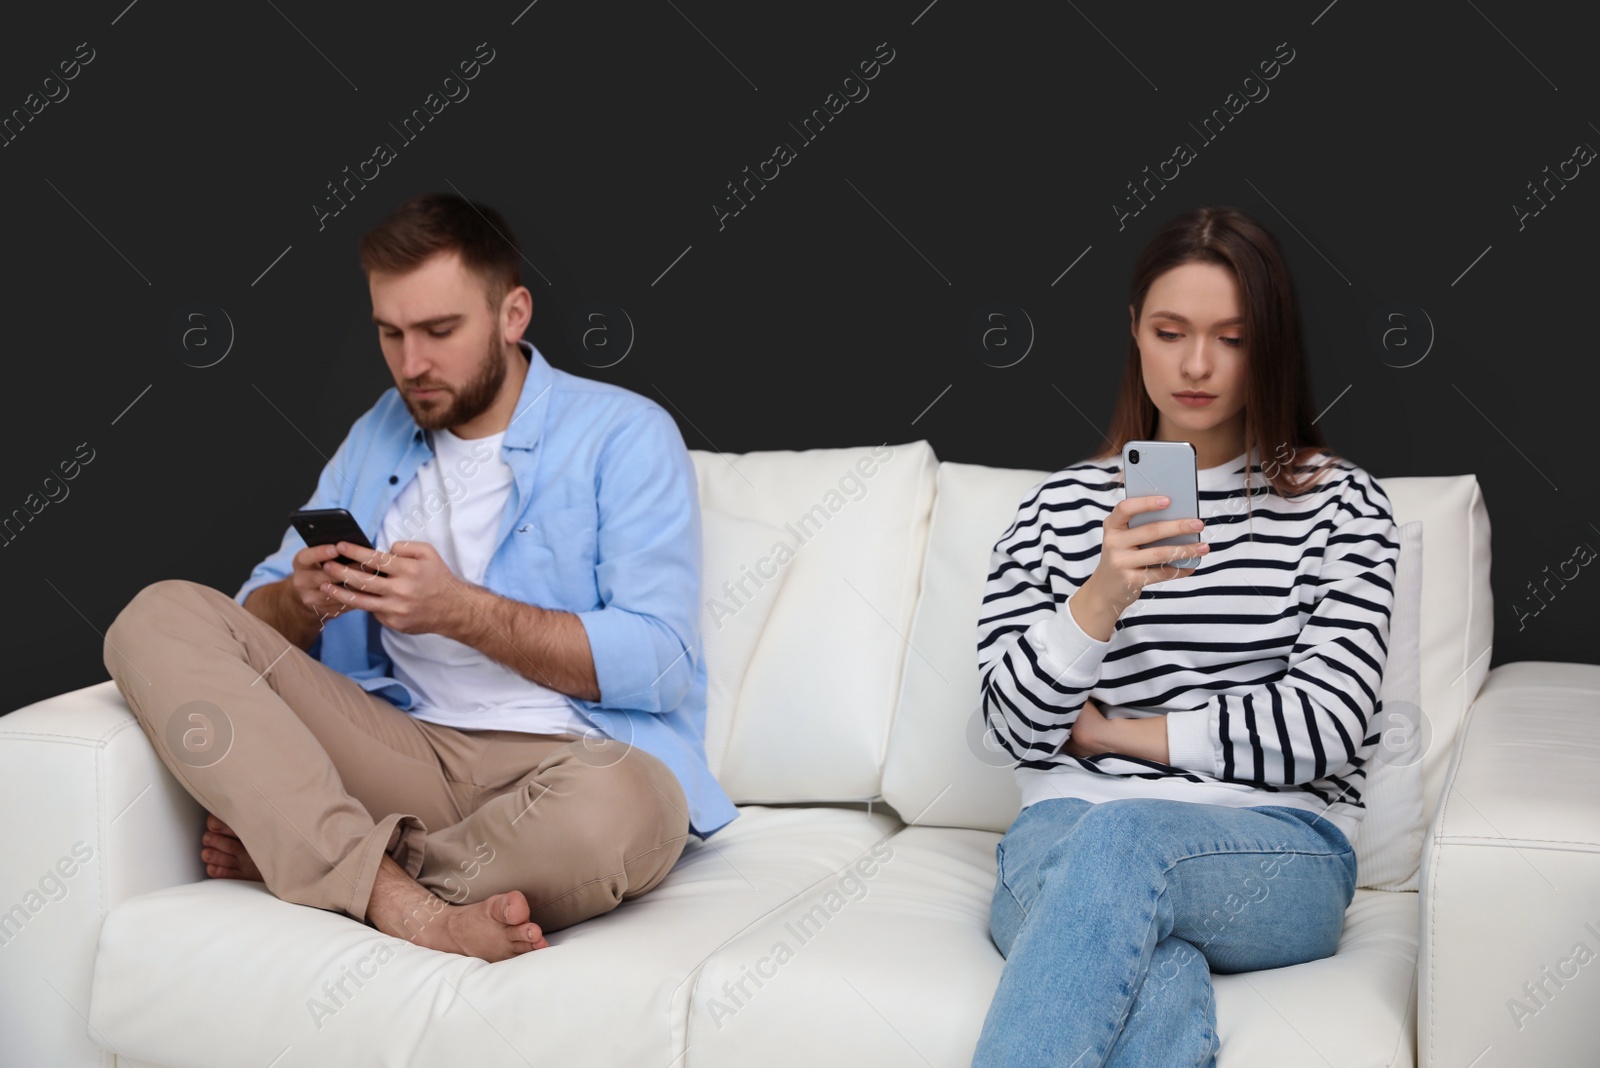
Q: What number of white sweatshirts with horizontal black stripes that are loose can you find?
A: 1